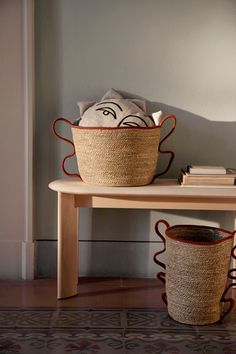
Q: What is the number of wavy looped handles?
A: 4